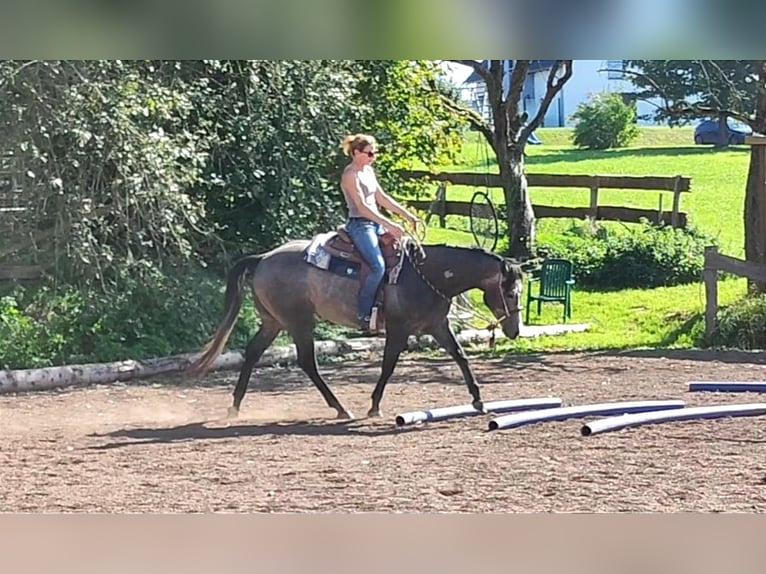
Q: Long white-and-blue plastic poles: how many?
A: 4